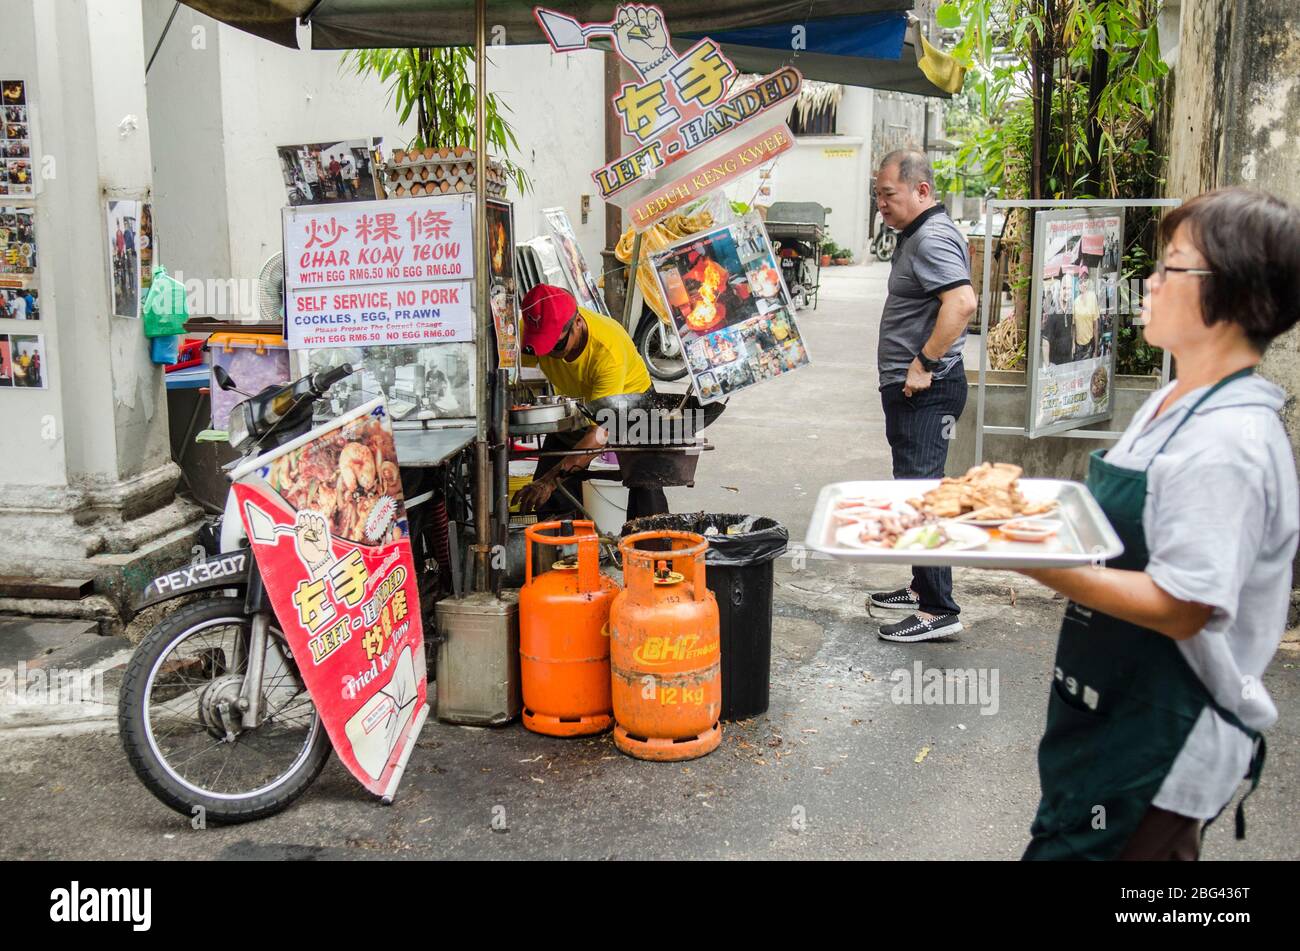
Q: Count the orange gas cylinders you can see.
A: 2